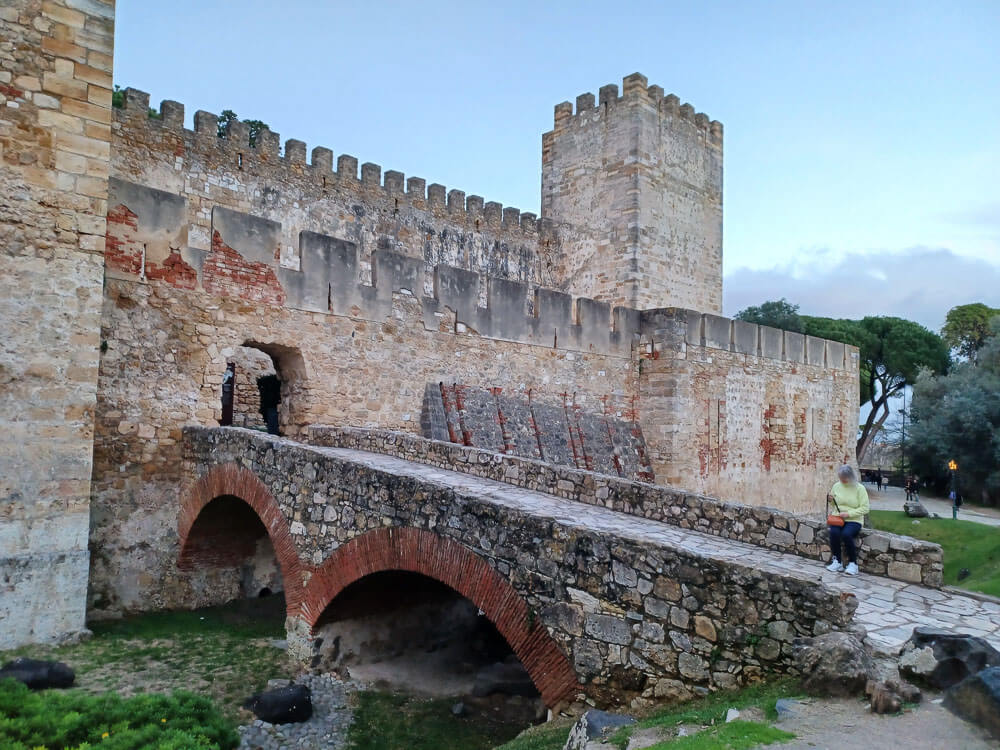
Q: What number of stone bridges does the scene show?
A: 1